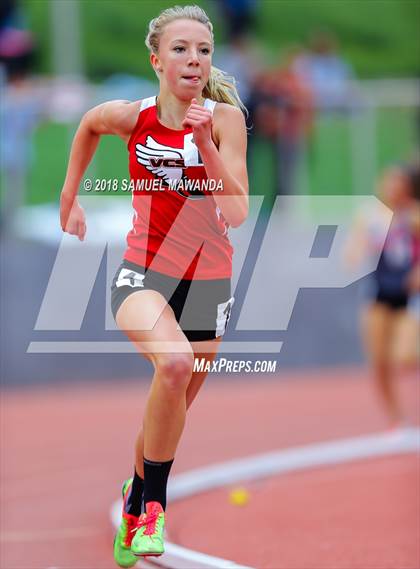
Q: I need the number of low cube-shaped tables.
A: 0